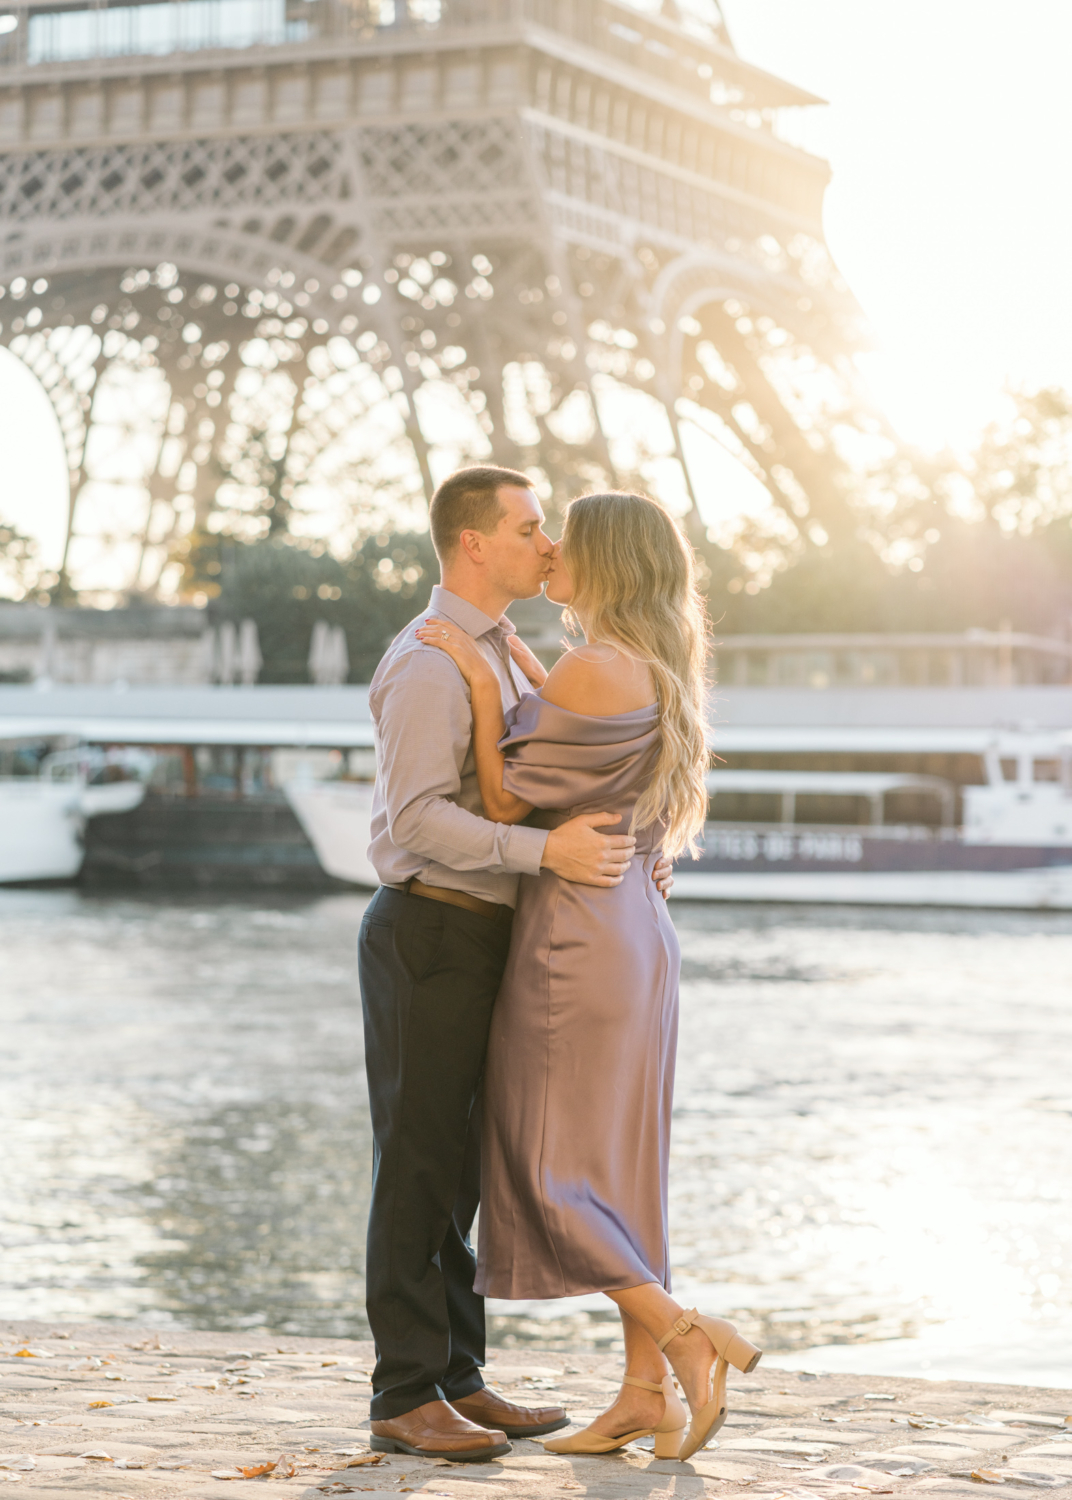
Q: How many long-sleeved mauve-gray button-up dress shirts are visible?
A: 1